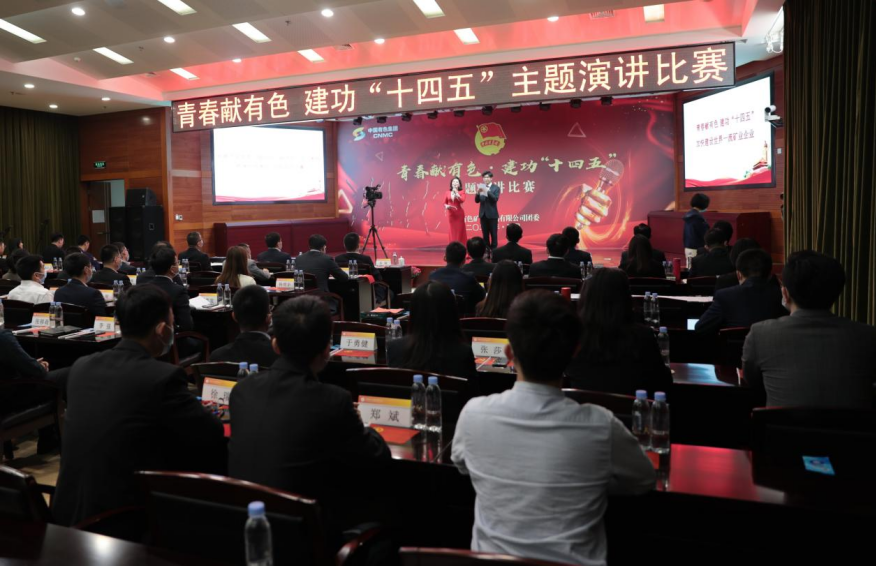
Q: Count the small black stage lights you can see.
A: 10